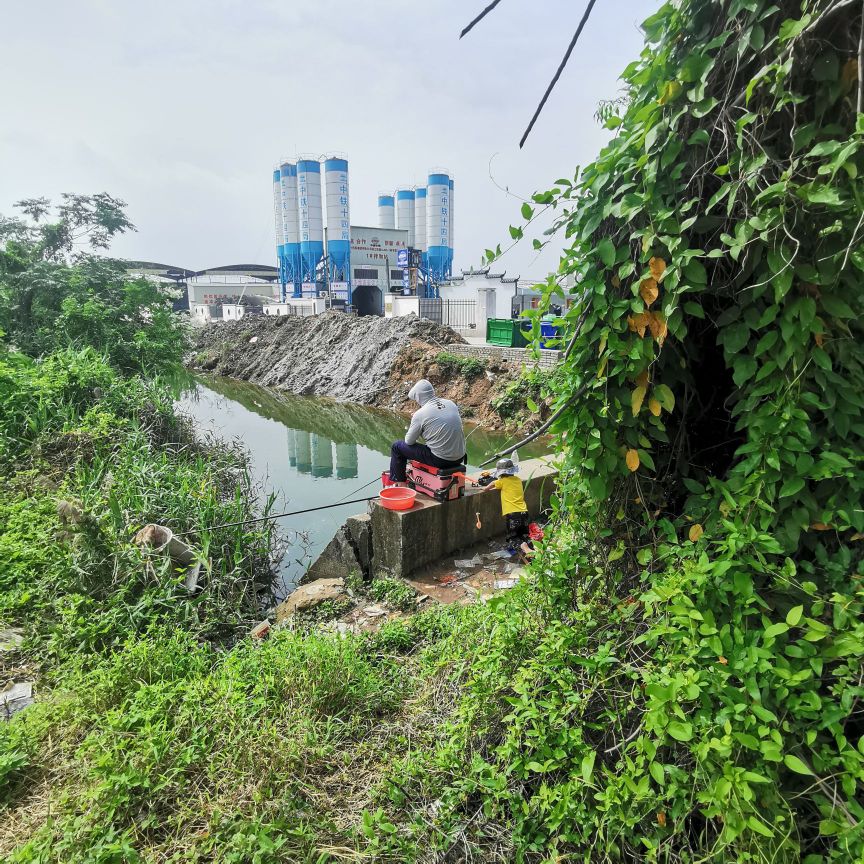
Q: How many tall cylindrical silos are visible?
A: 9